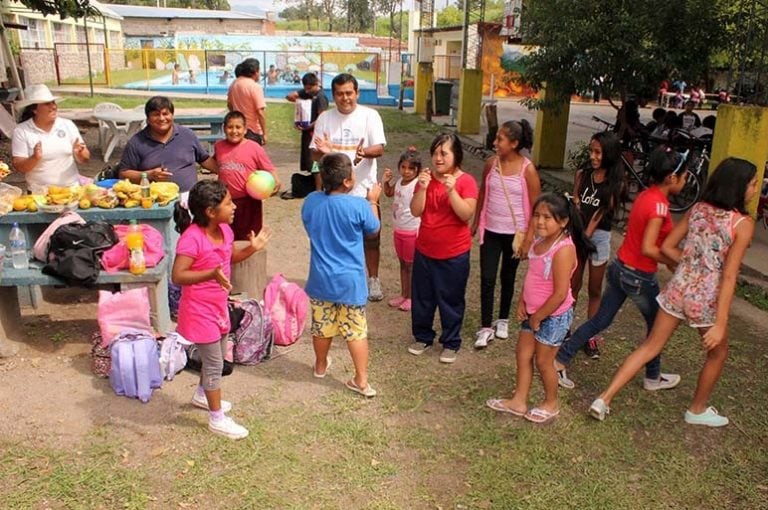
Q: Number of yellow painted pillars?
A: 4